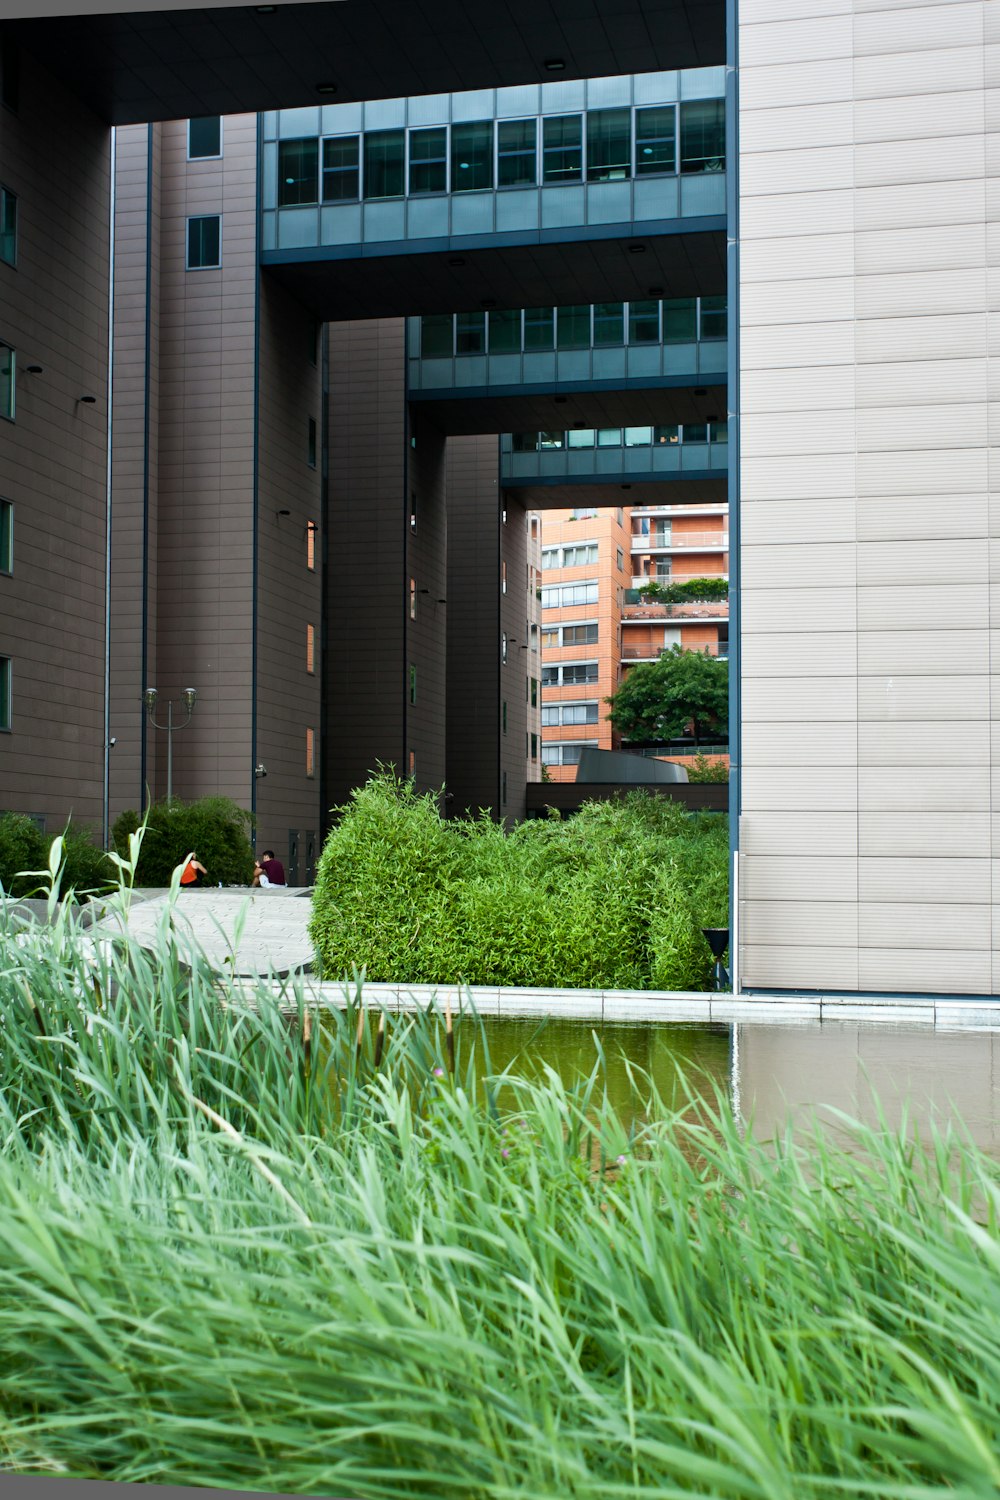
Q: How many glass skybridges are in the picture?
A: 3